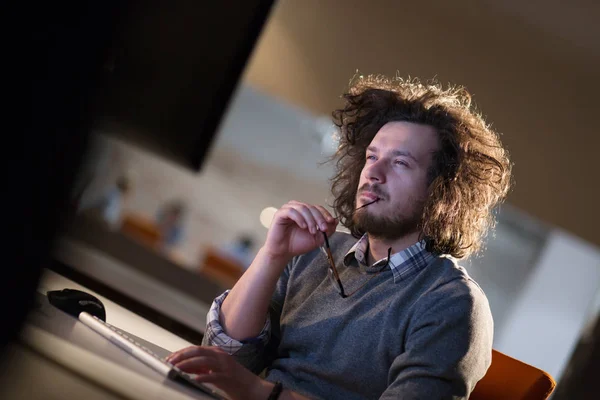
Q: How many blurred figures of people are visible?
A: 3